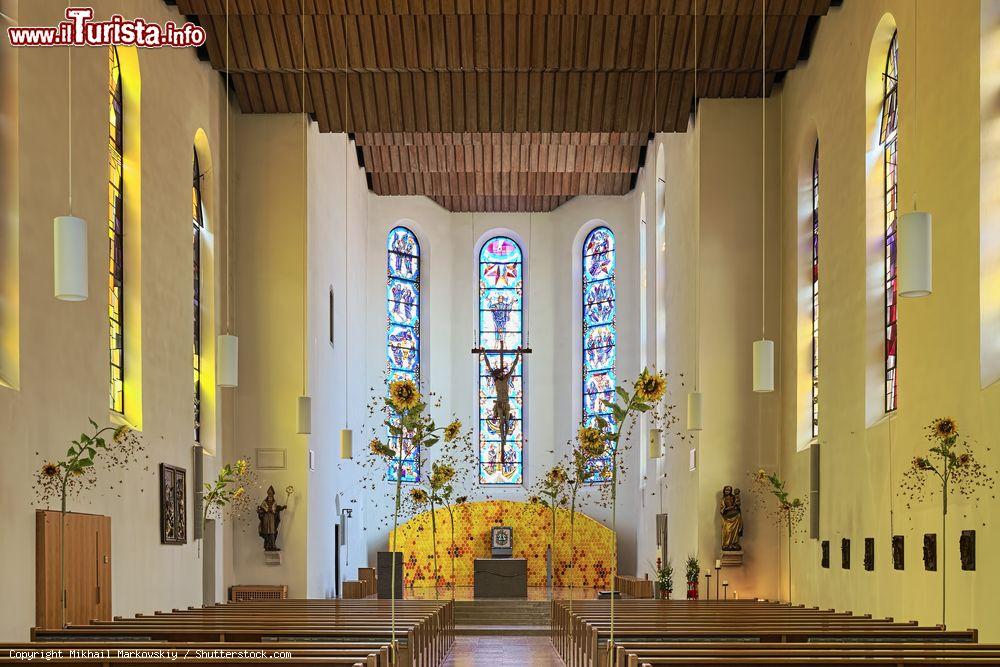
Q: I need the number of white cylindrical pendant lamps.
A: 8